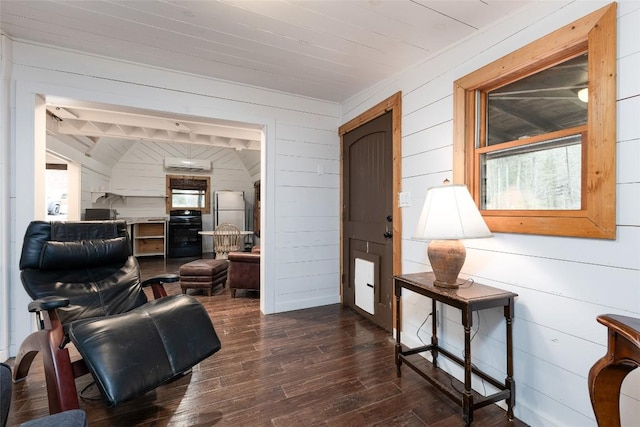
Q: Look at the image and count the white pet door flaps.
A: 1